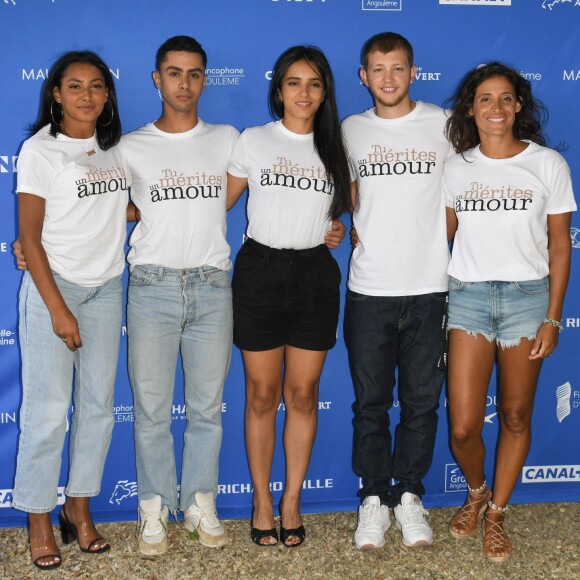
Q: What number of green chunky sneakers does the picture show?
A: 0